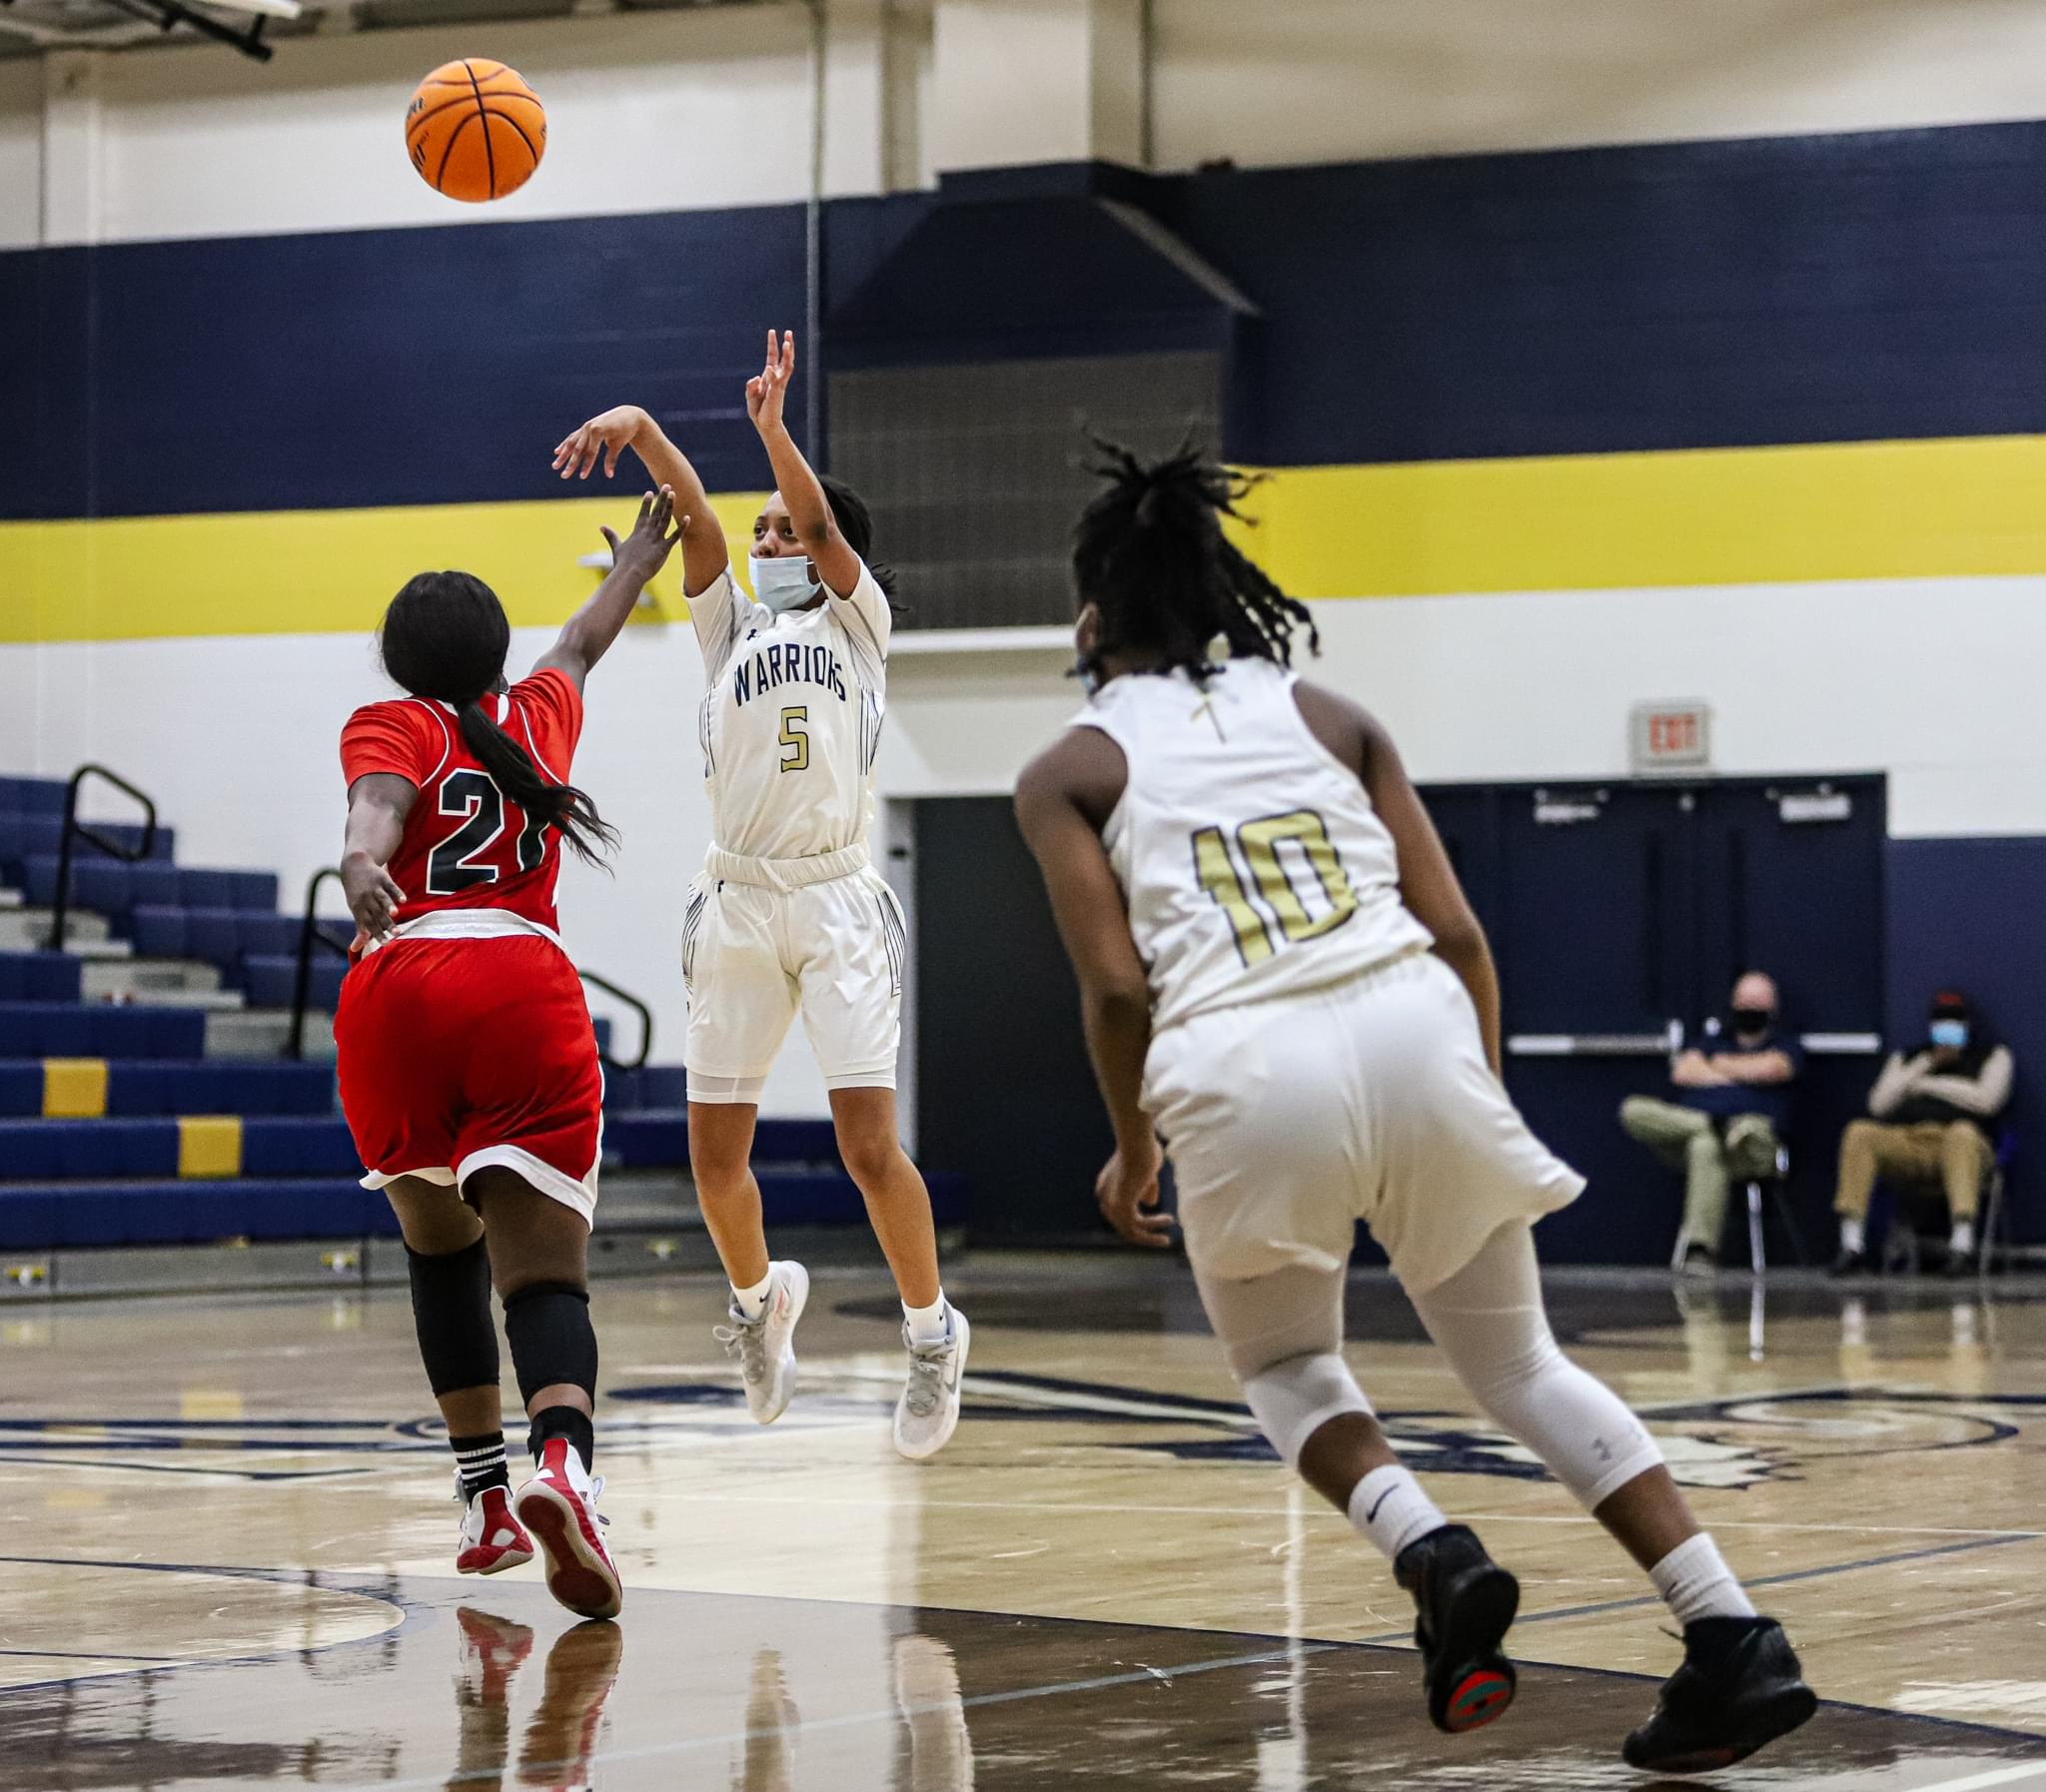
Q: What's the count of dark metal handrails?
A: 3